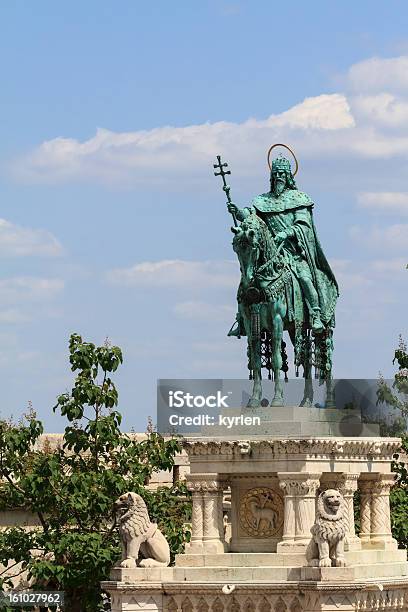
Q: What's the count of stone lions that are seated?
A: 2